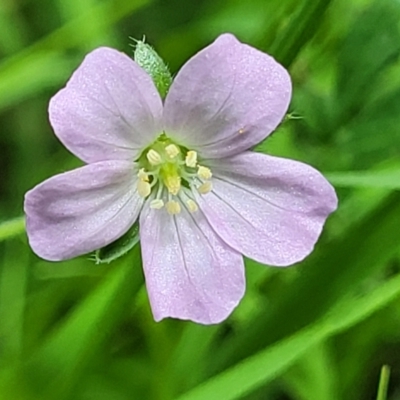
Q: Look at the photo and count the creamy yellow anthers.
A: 10